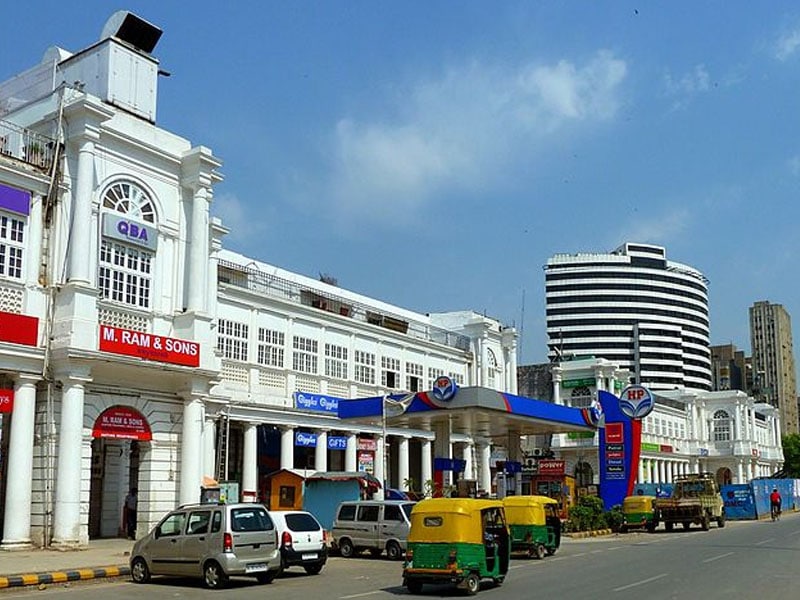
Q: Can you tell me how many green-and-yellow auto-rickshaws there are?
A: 3